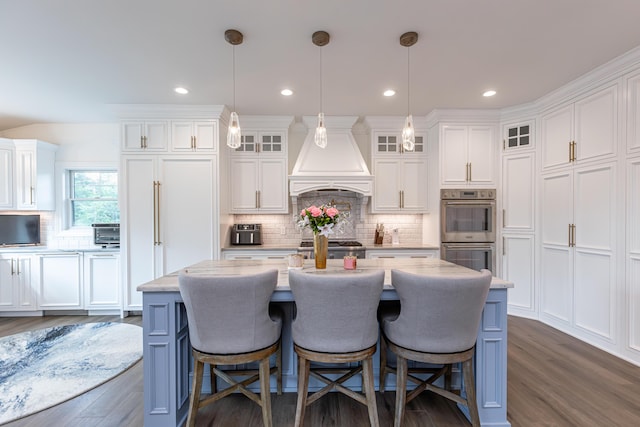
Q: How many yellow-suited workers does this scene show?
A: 0